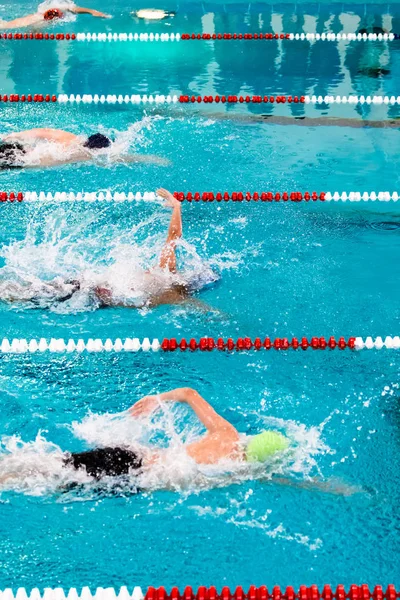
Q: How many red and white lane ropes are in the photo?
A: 5